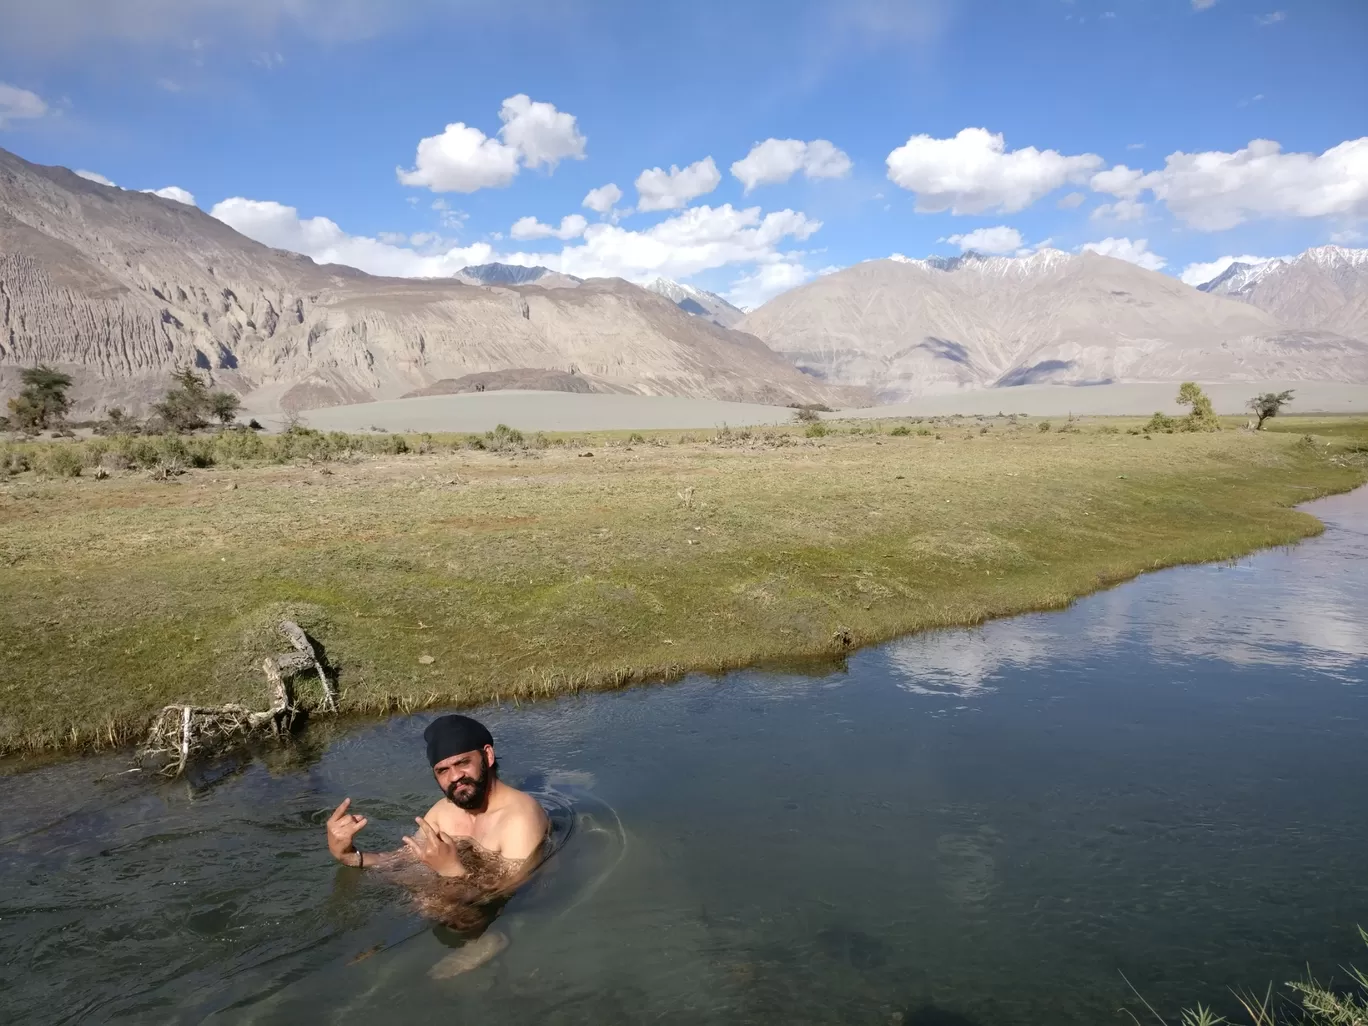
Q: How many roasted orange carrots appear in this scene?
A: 0